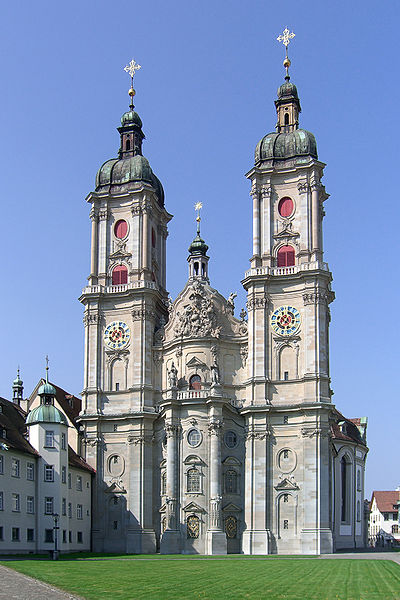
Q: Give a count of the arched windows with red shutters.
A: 2